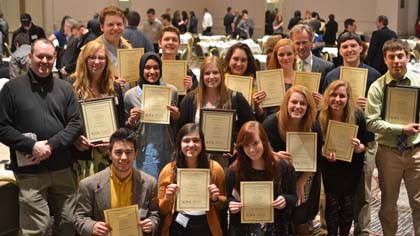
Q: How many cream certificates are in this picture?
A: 15